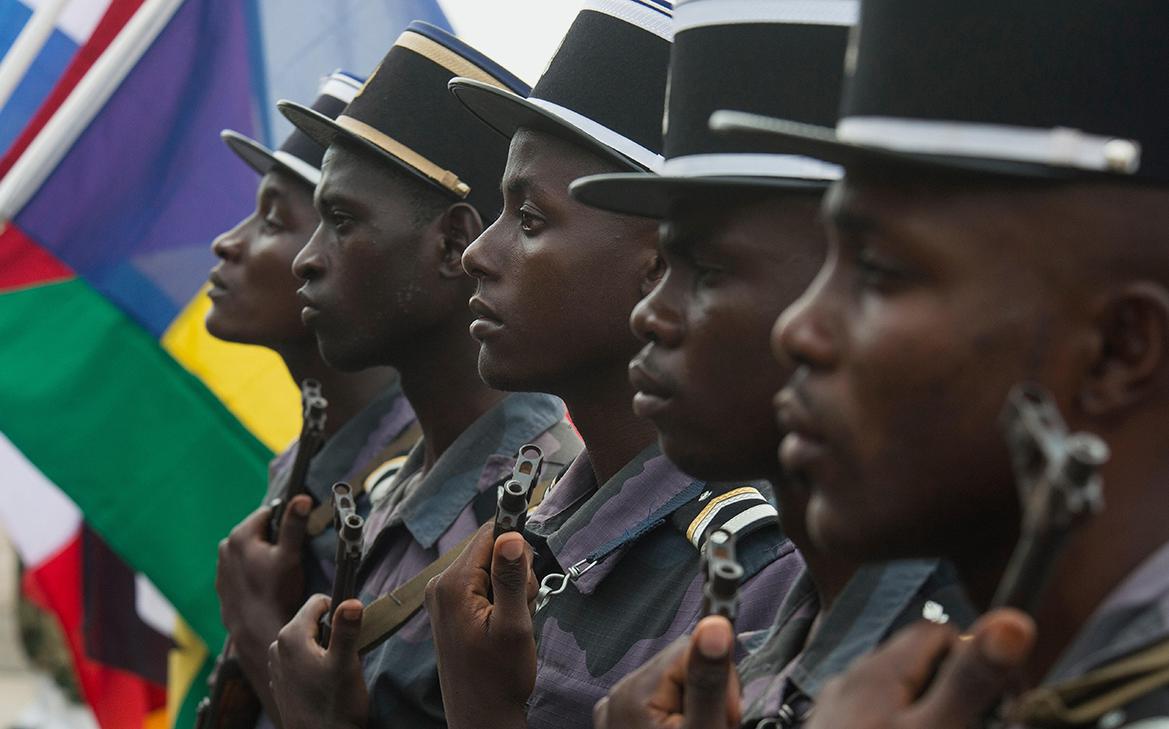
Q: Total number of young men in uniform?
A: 5